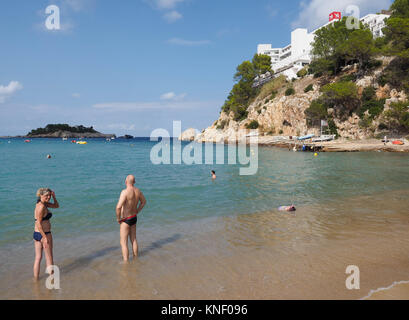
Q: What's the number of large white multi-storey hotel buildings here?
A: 1